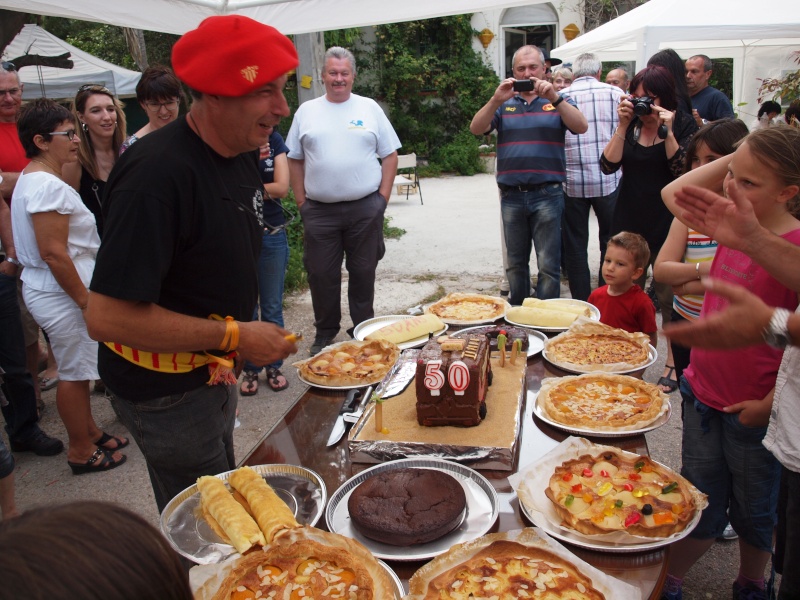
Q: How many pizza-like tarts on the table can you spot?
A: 7